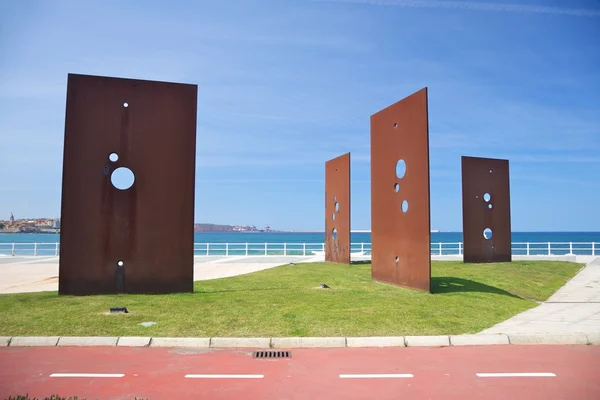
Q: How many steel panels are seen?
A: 4